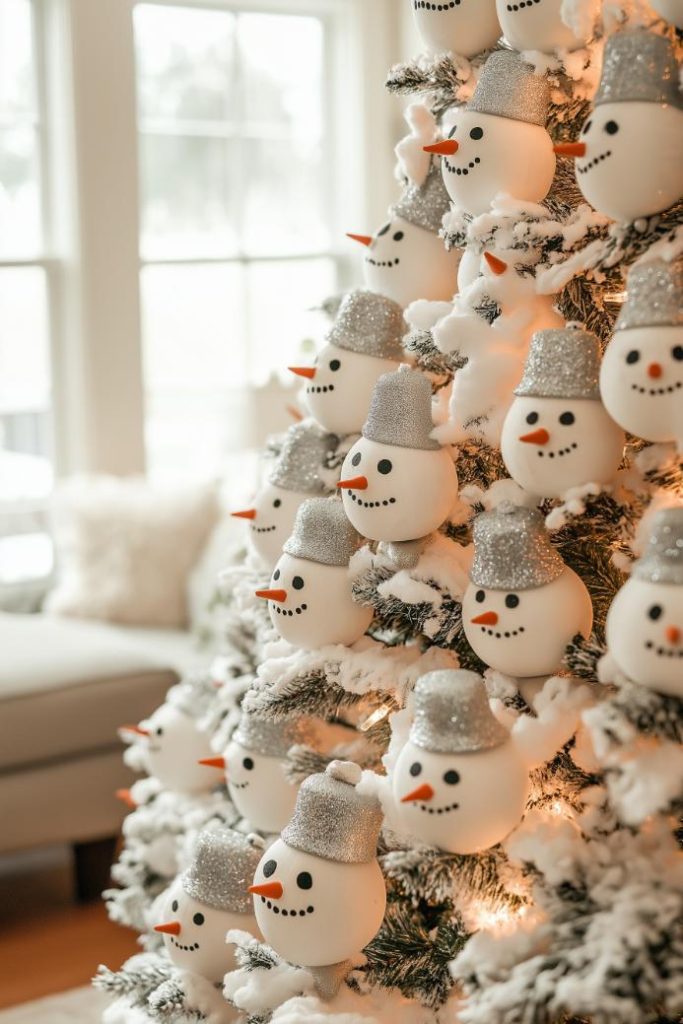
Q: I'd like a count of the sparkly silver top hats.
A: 15